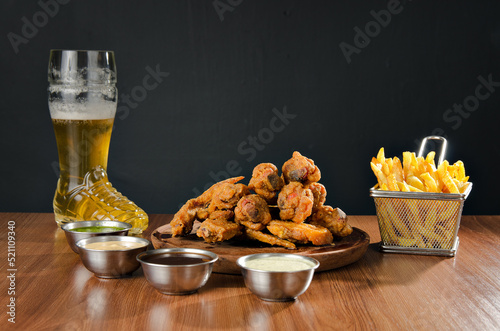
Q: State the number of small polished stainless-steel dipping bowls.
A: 4